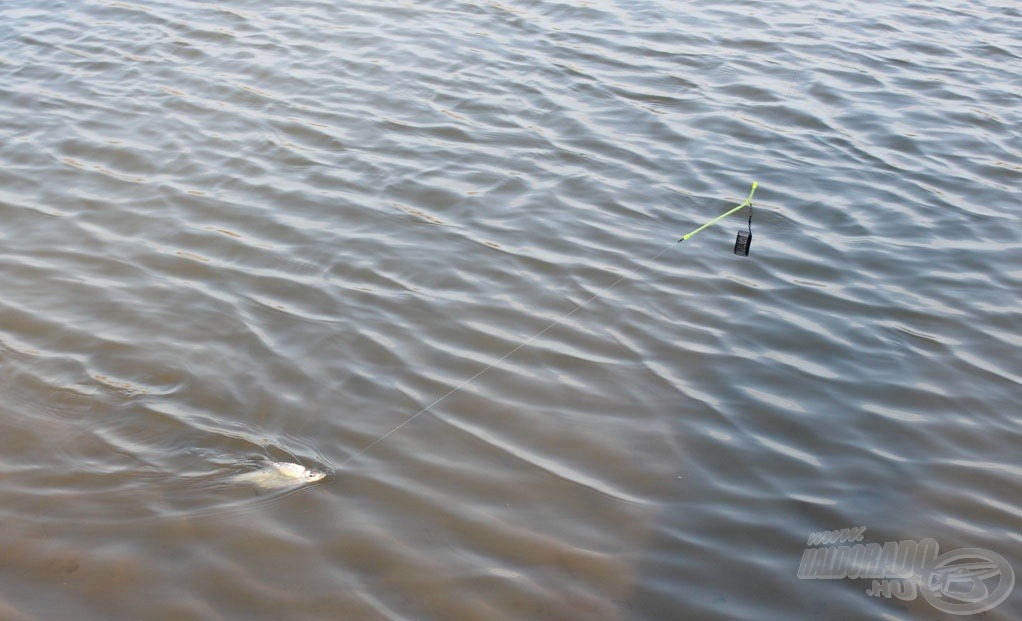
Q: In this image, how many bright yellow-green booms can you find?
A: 1